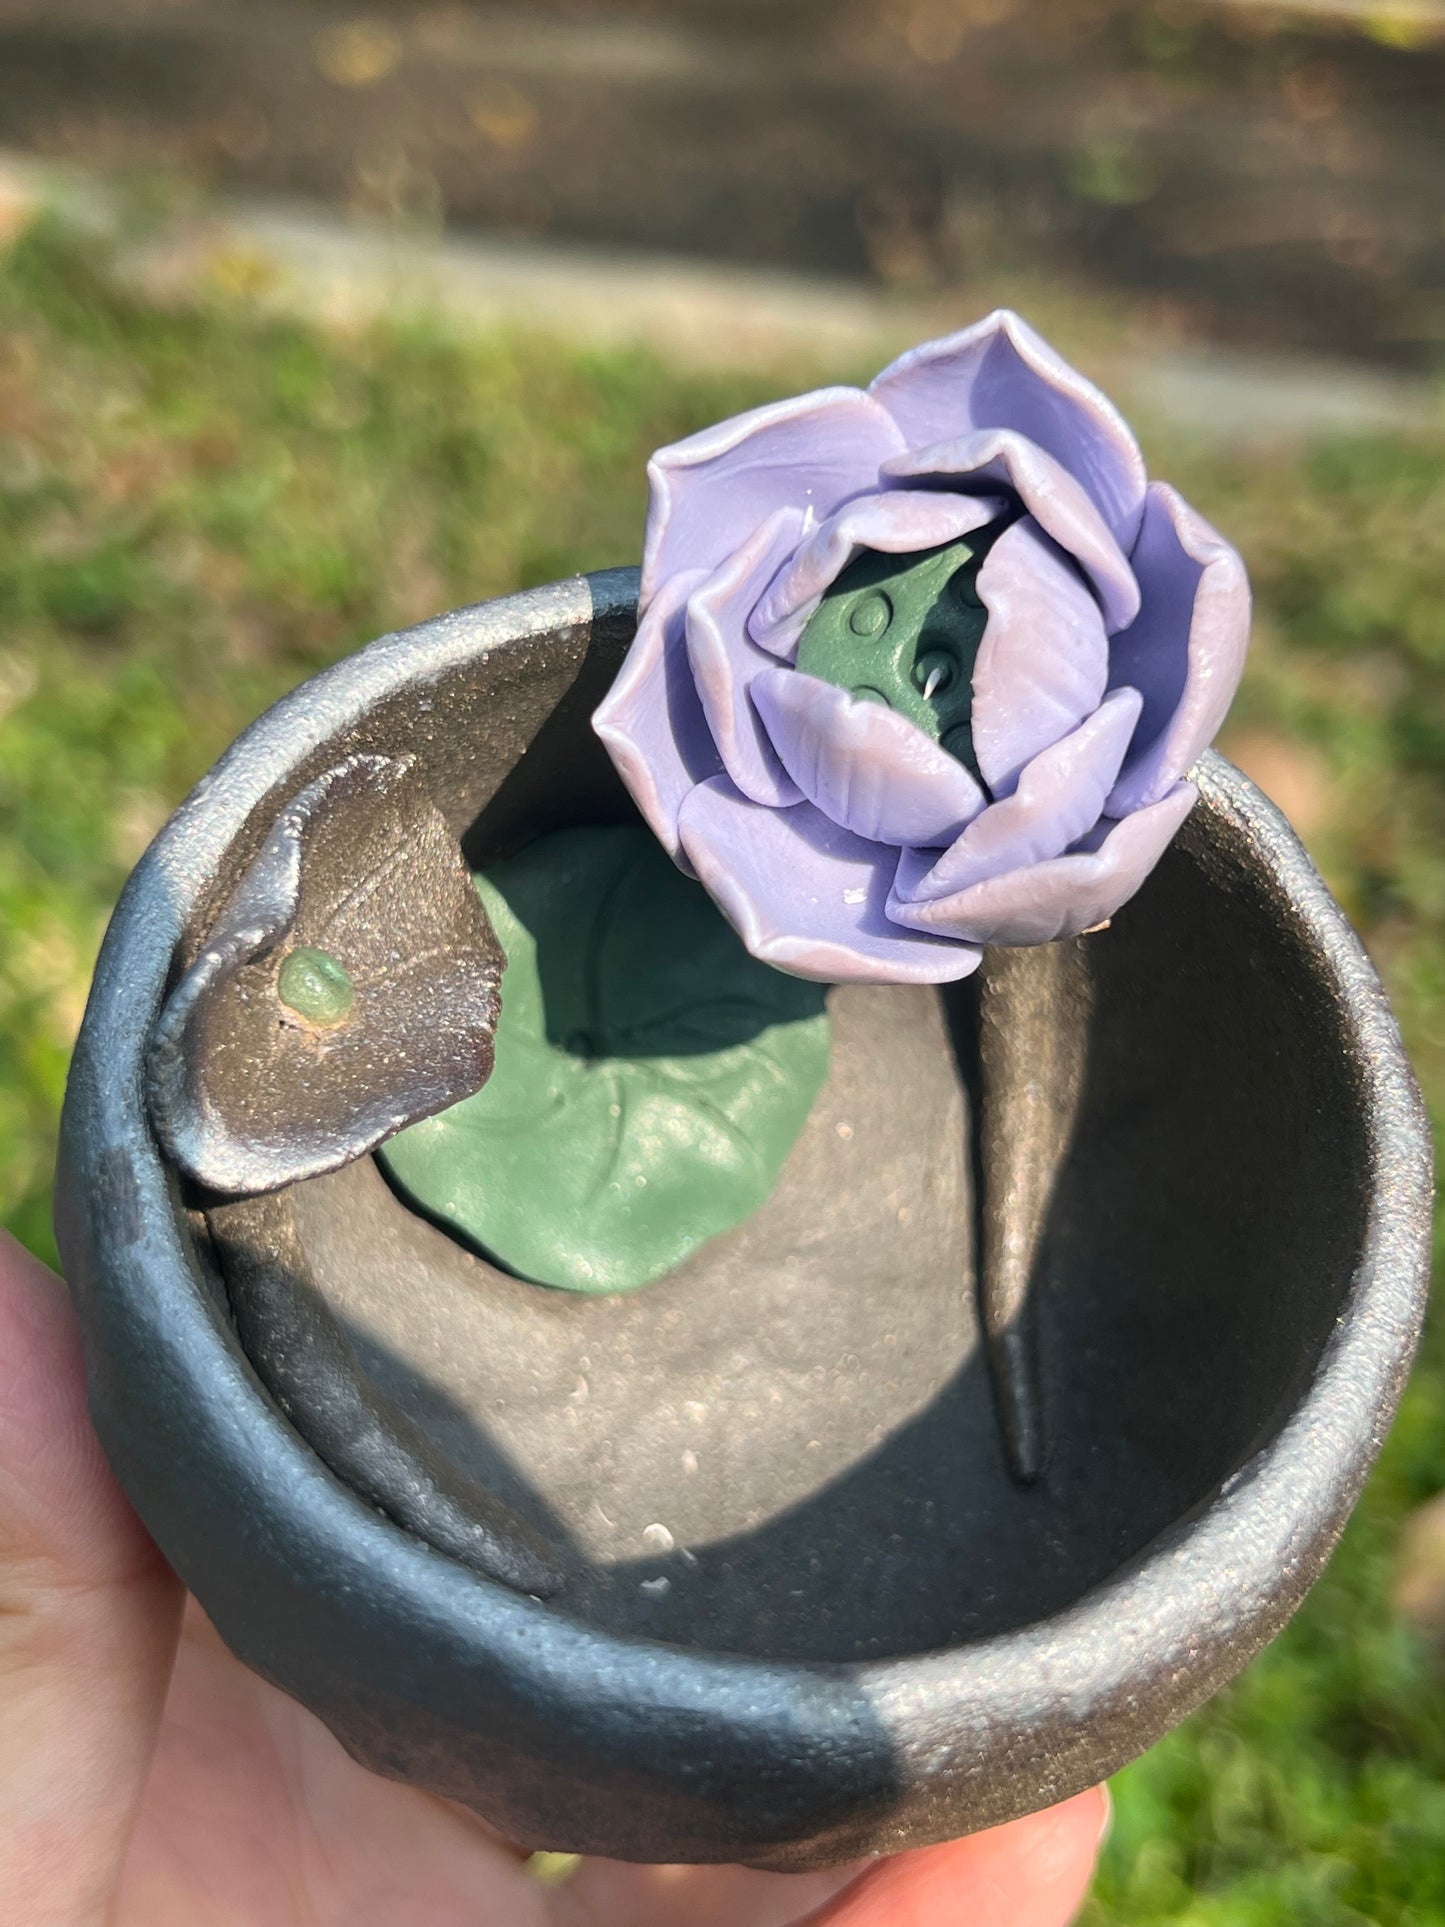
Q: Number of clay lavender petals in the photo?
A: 12